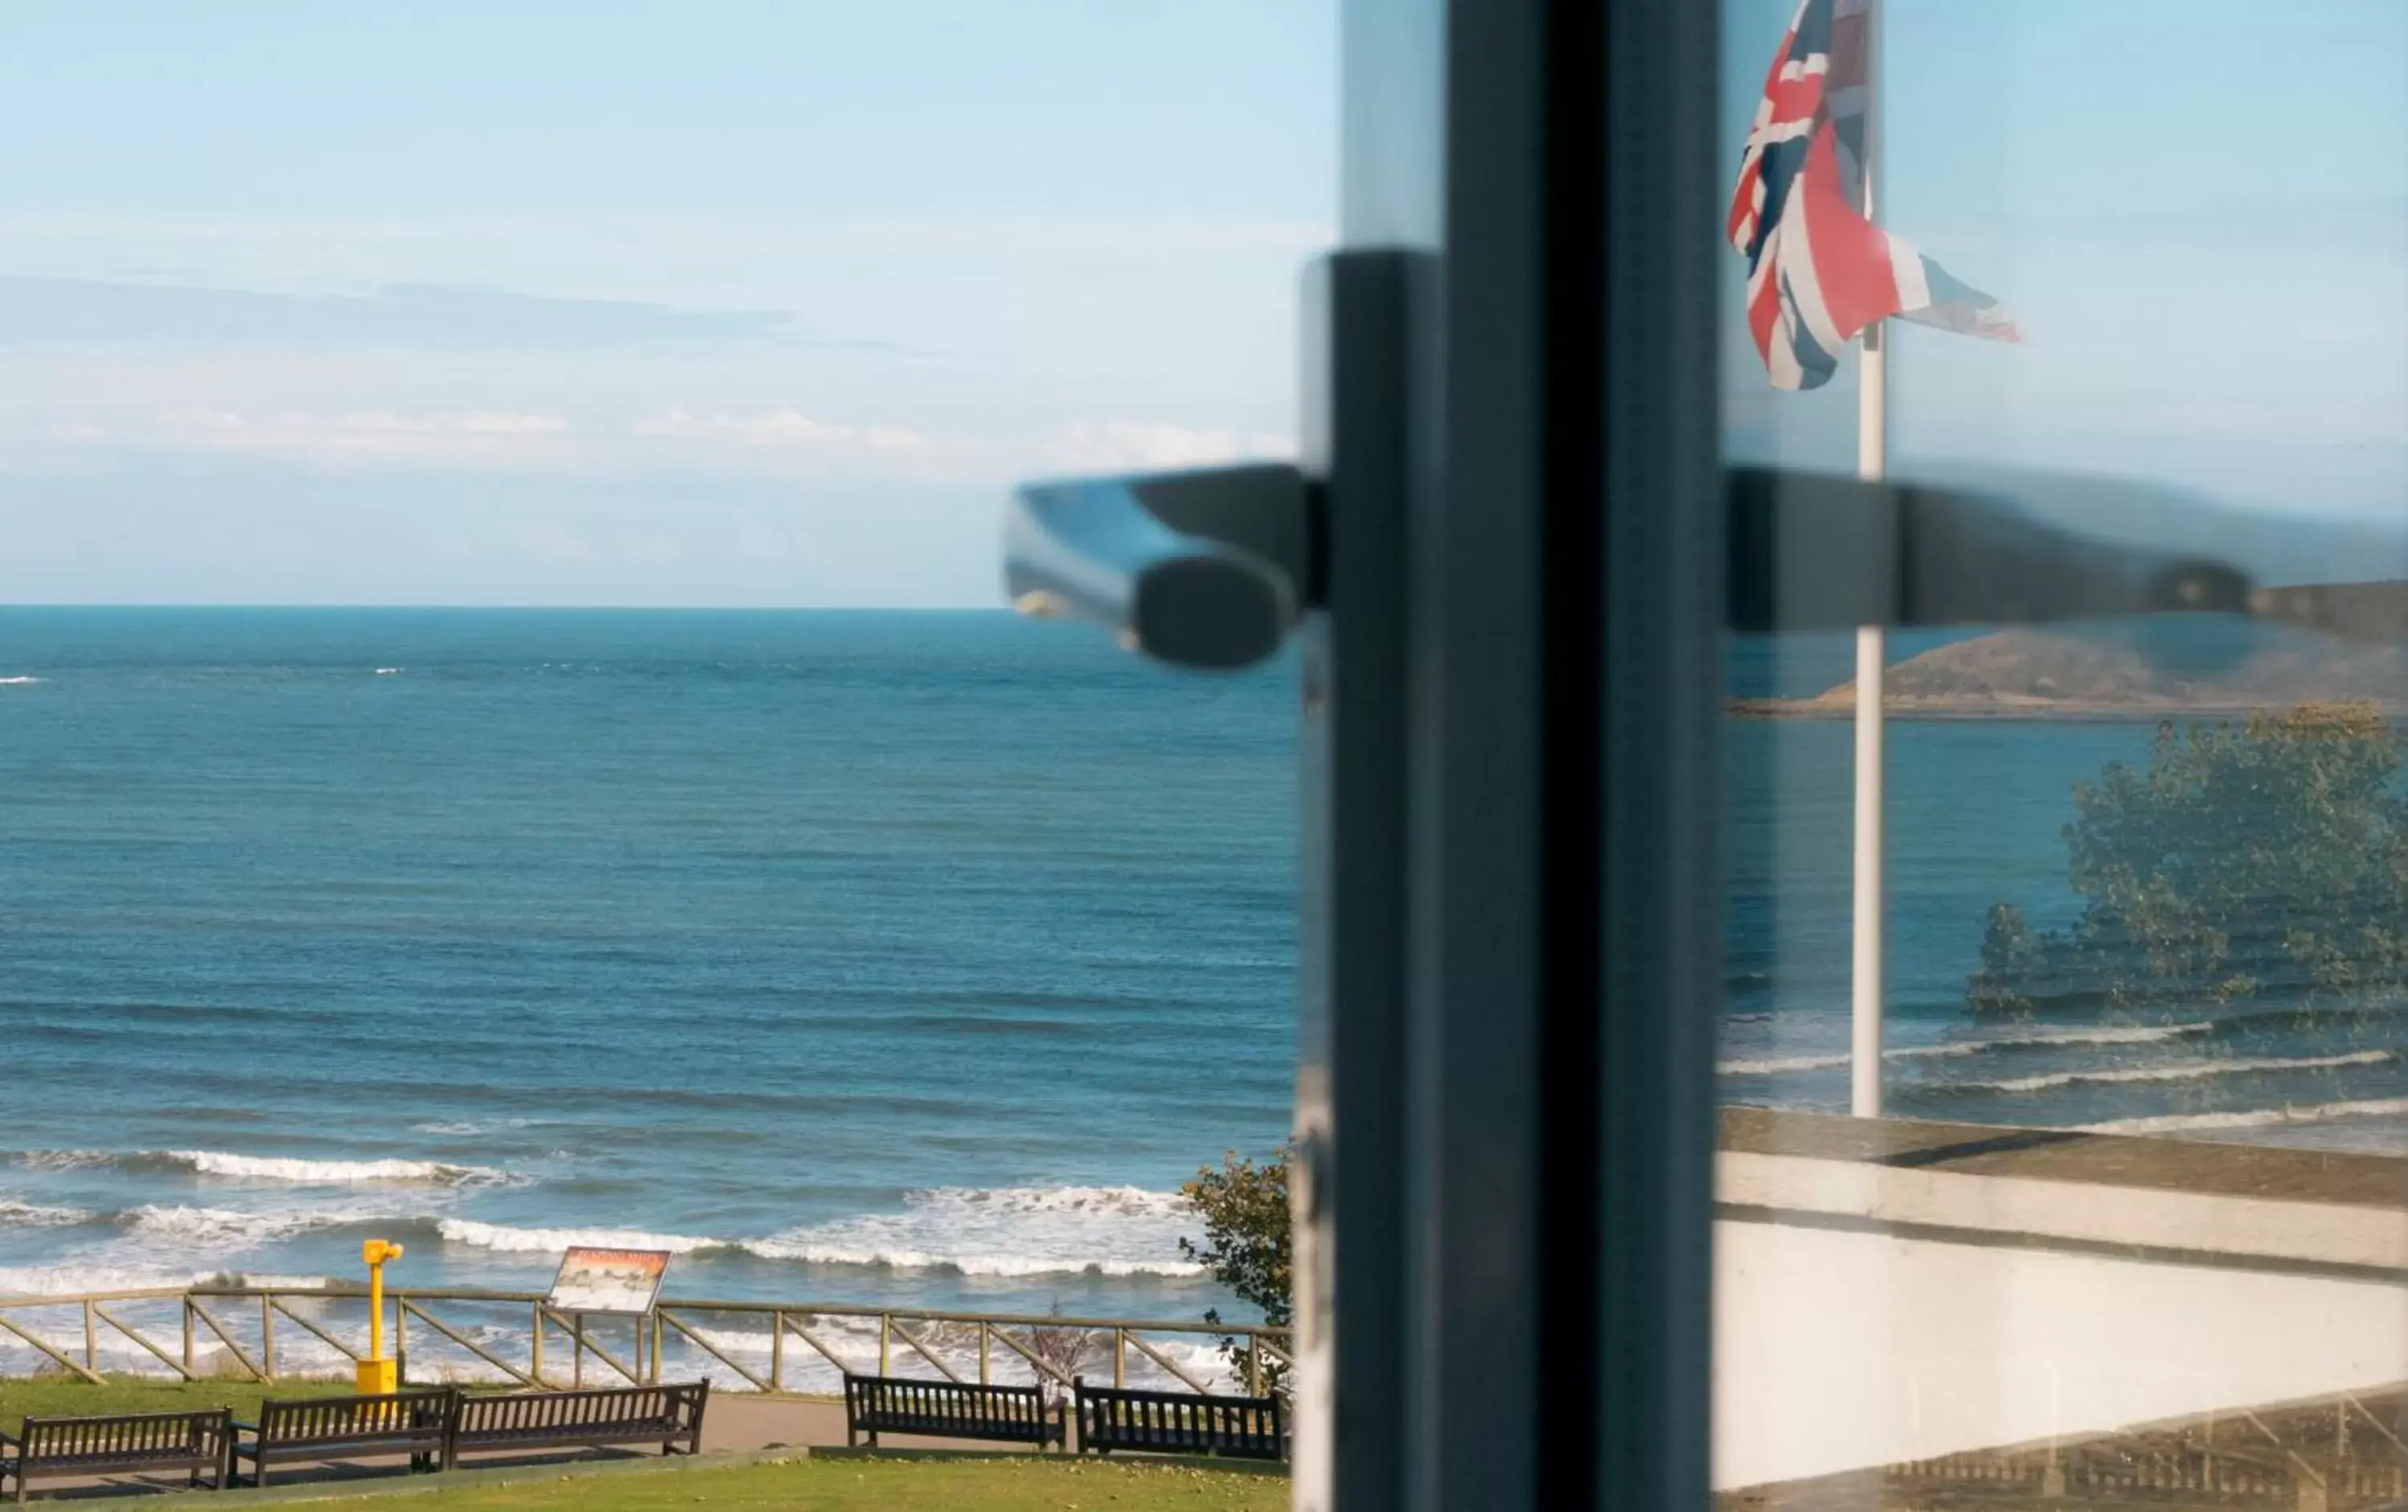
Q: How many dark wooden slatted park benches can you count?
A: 5